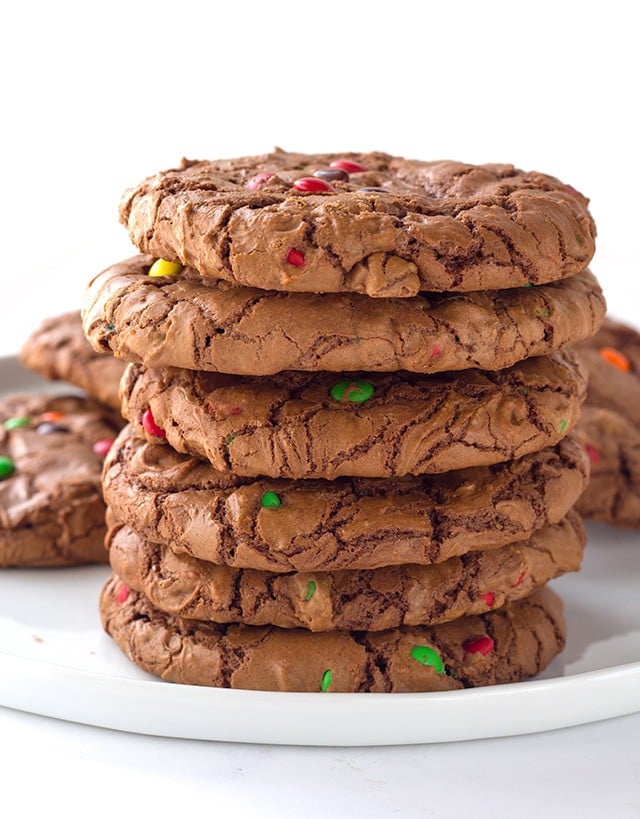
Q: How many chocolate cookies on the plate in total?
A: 10